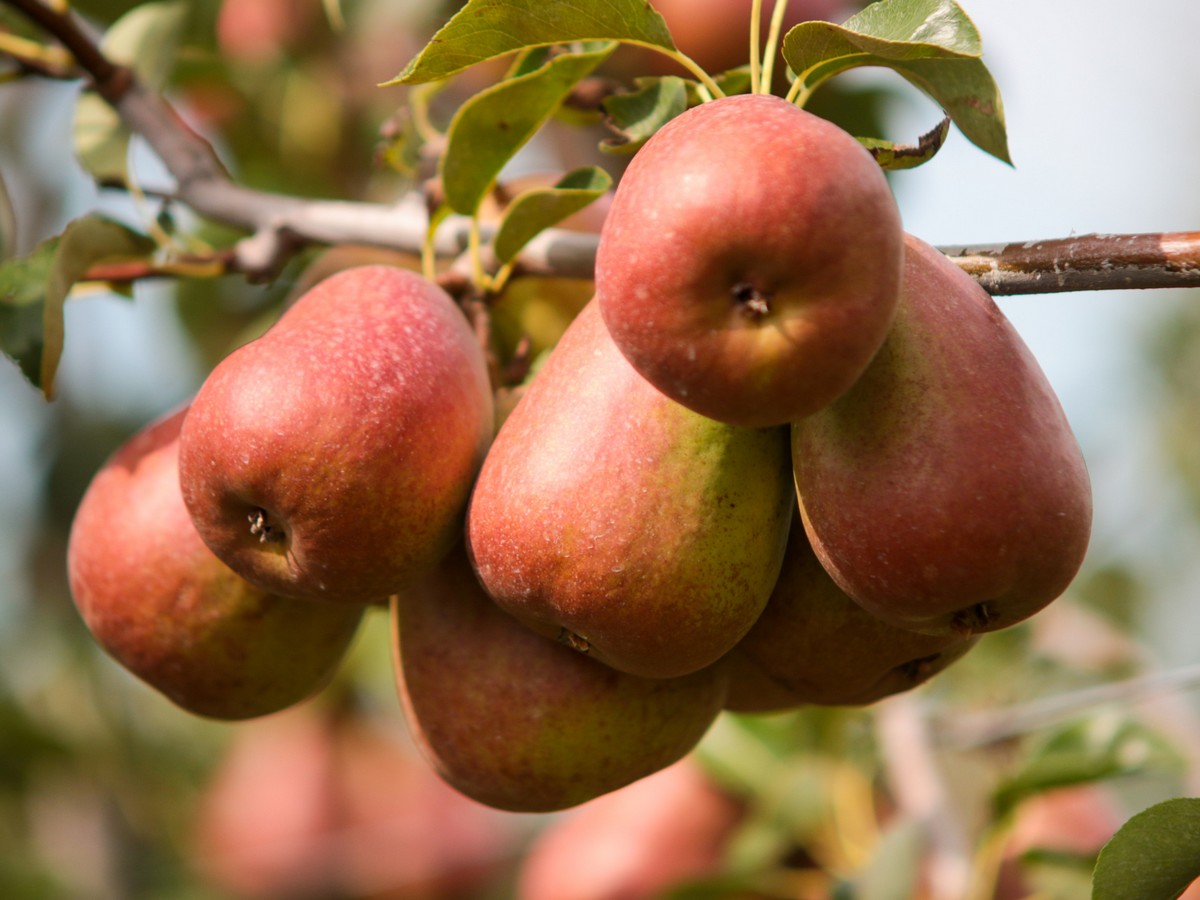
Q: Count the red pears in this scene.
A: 7